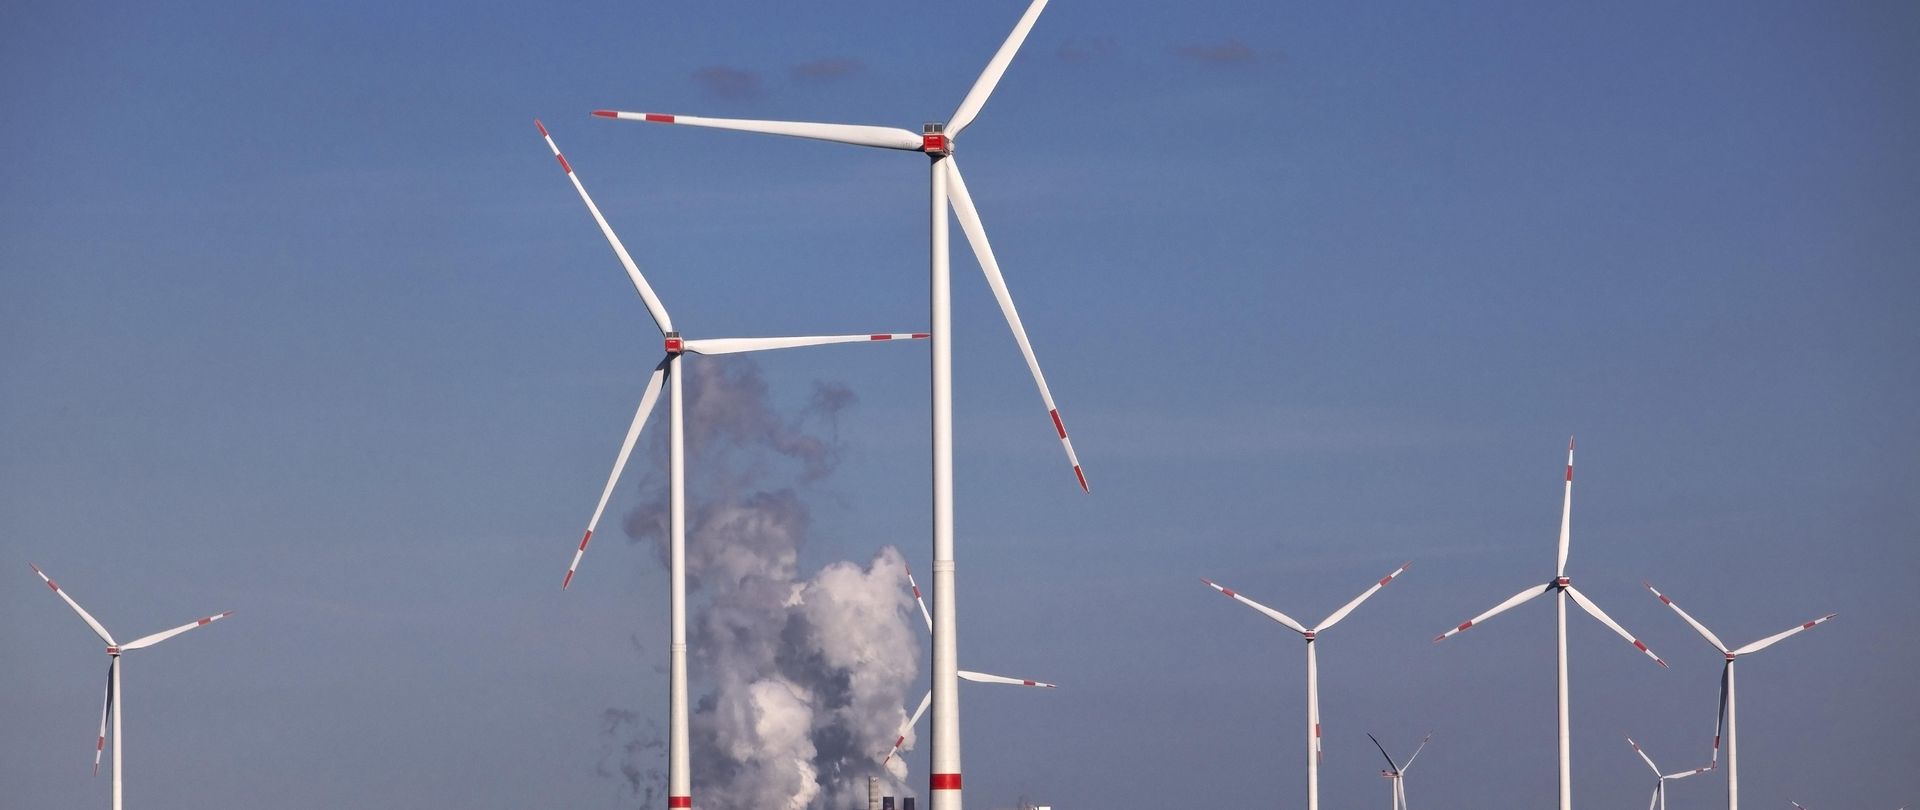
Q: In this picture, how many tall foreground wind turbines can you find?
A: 2